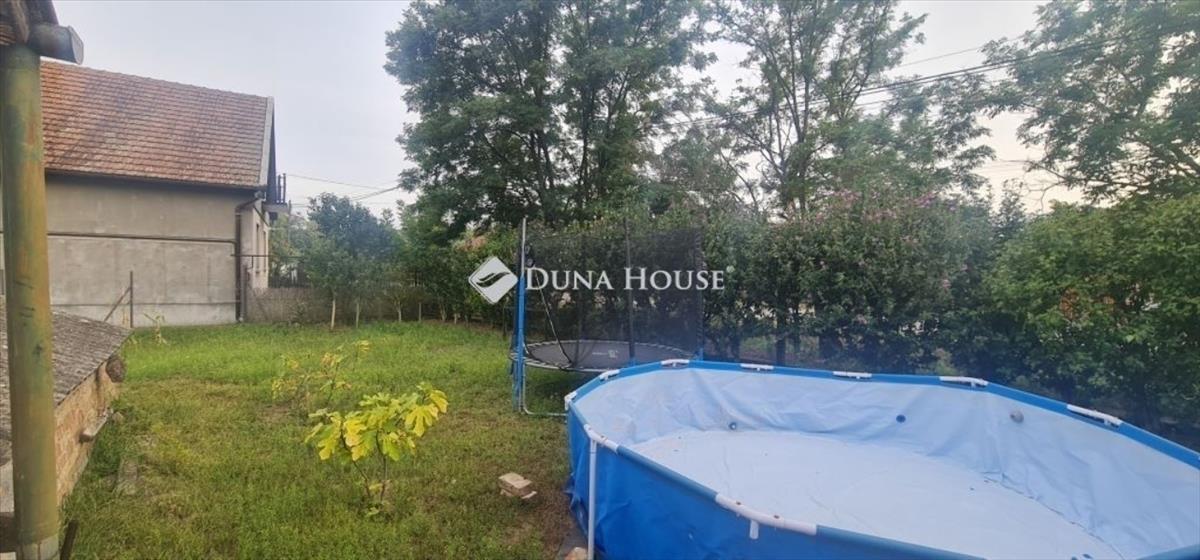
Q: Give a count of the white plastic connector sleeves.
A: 9